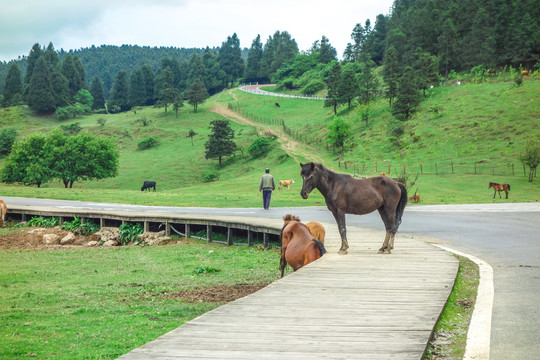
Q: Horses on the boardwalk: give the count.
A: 1